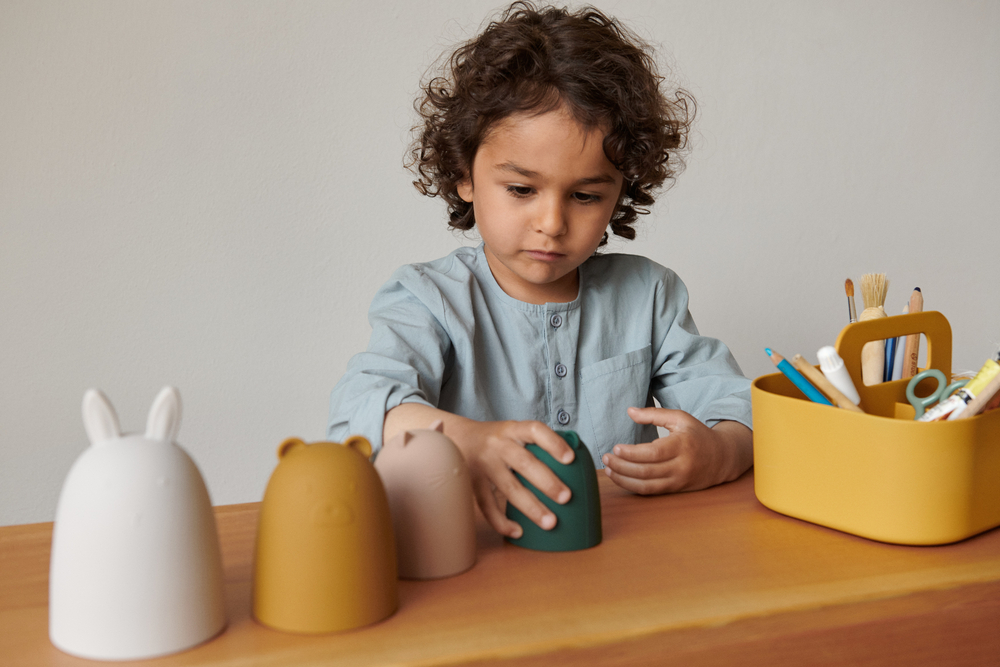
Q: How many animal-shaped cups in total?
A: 4